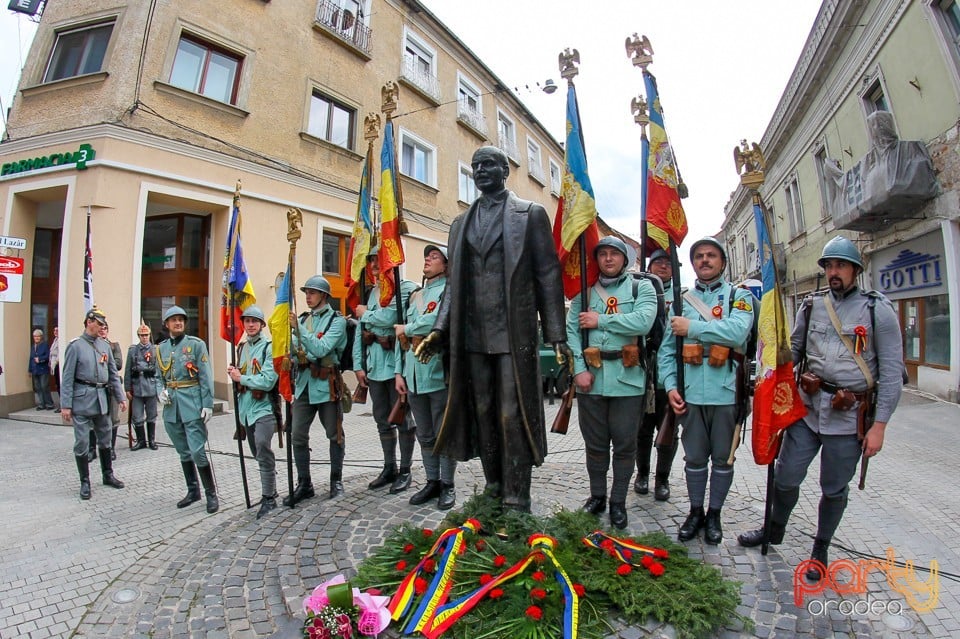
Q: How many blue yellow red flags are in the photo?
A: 8